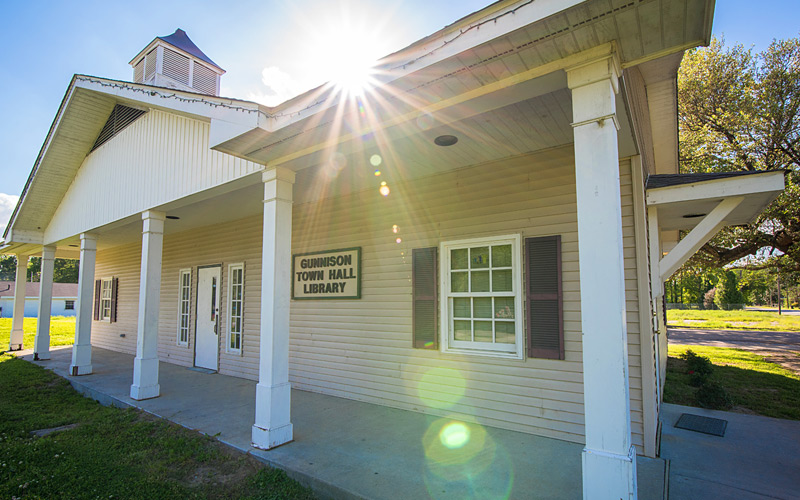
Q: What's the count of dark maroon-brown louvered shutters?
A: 4